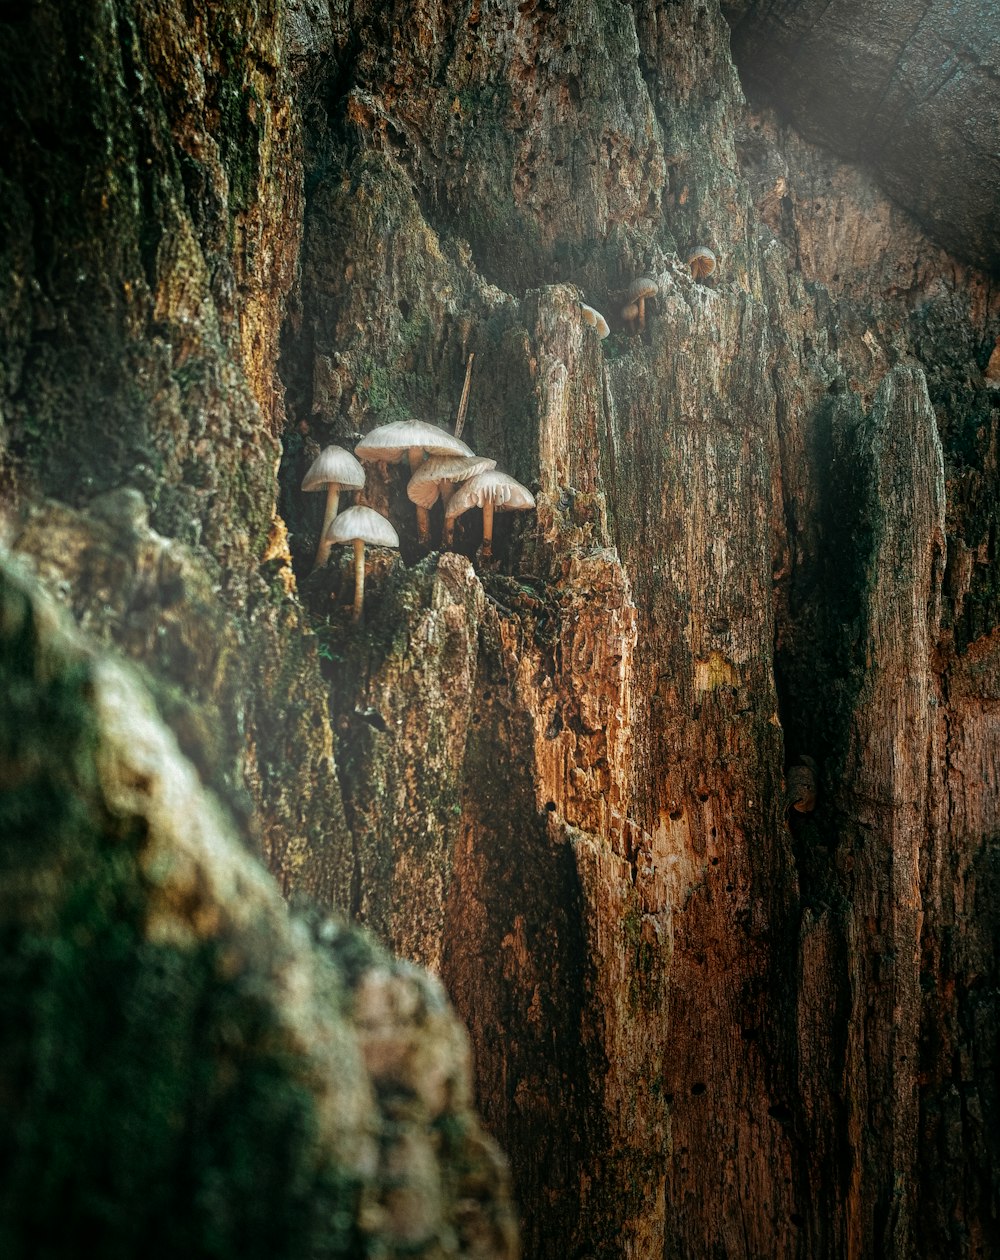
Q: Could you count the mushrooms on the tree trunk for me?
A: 9